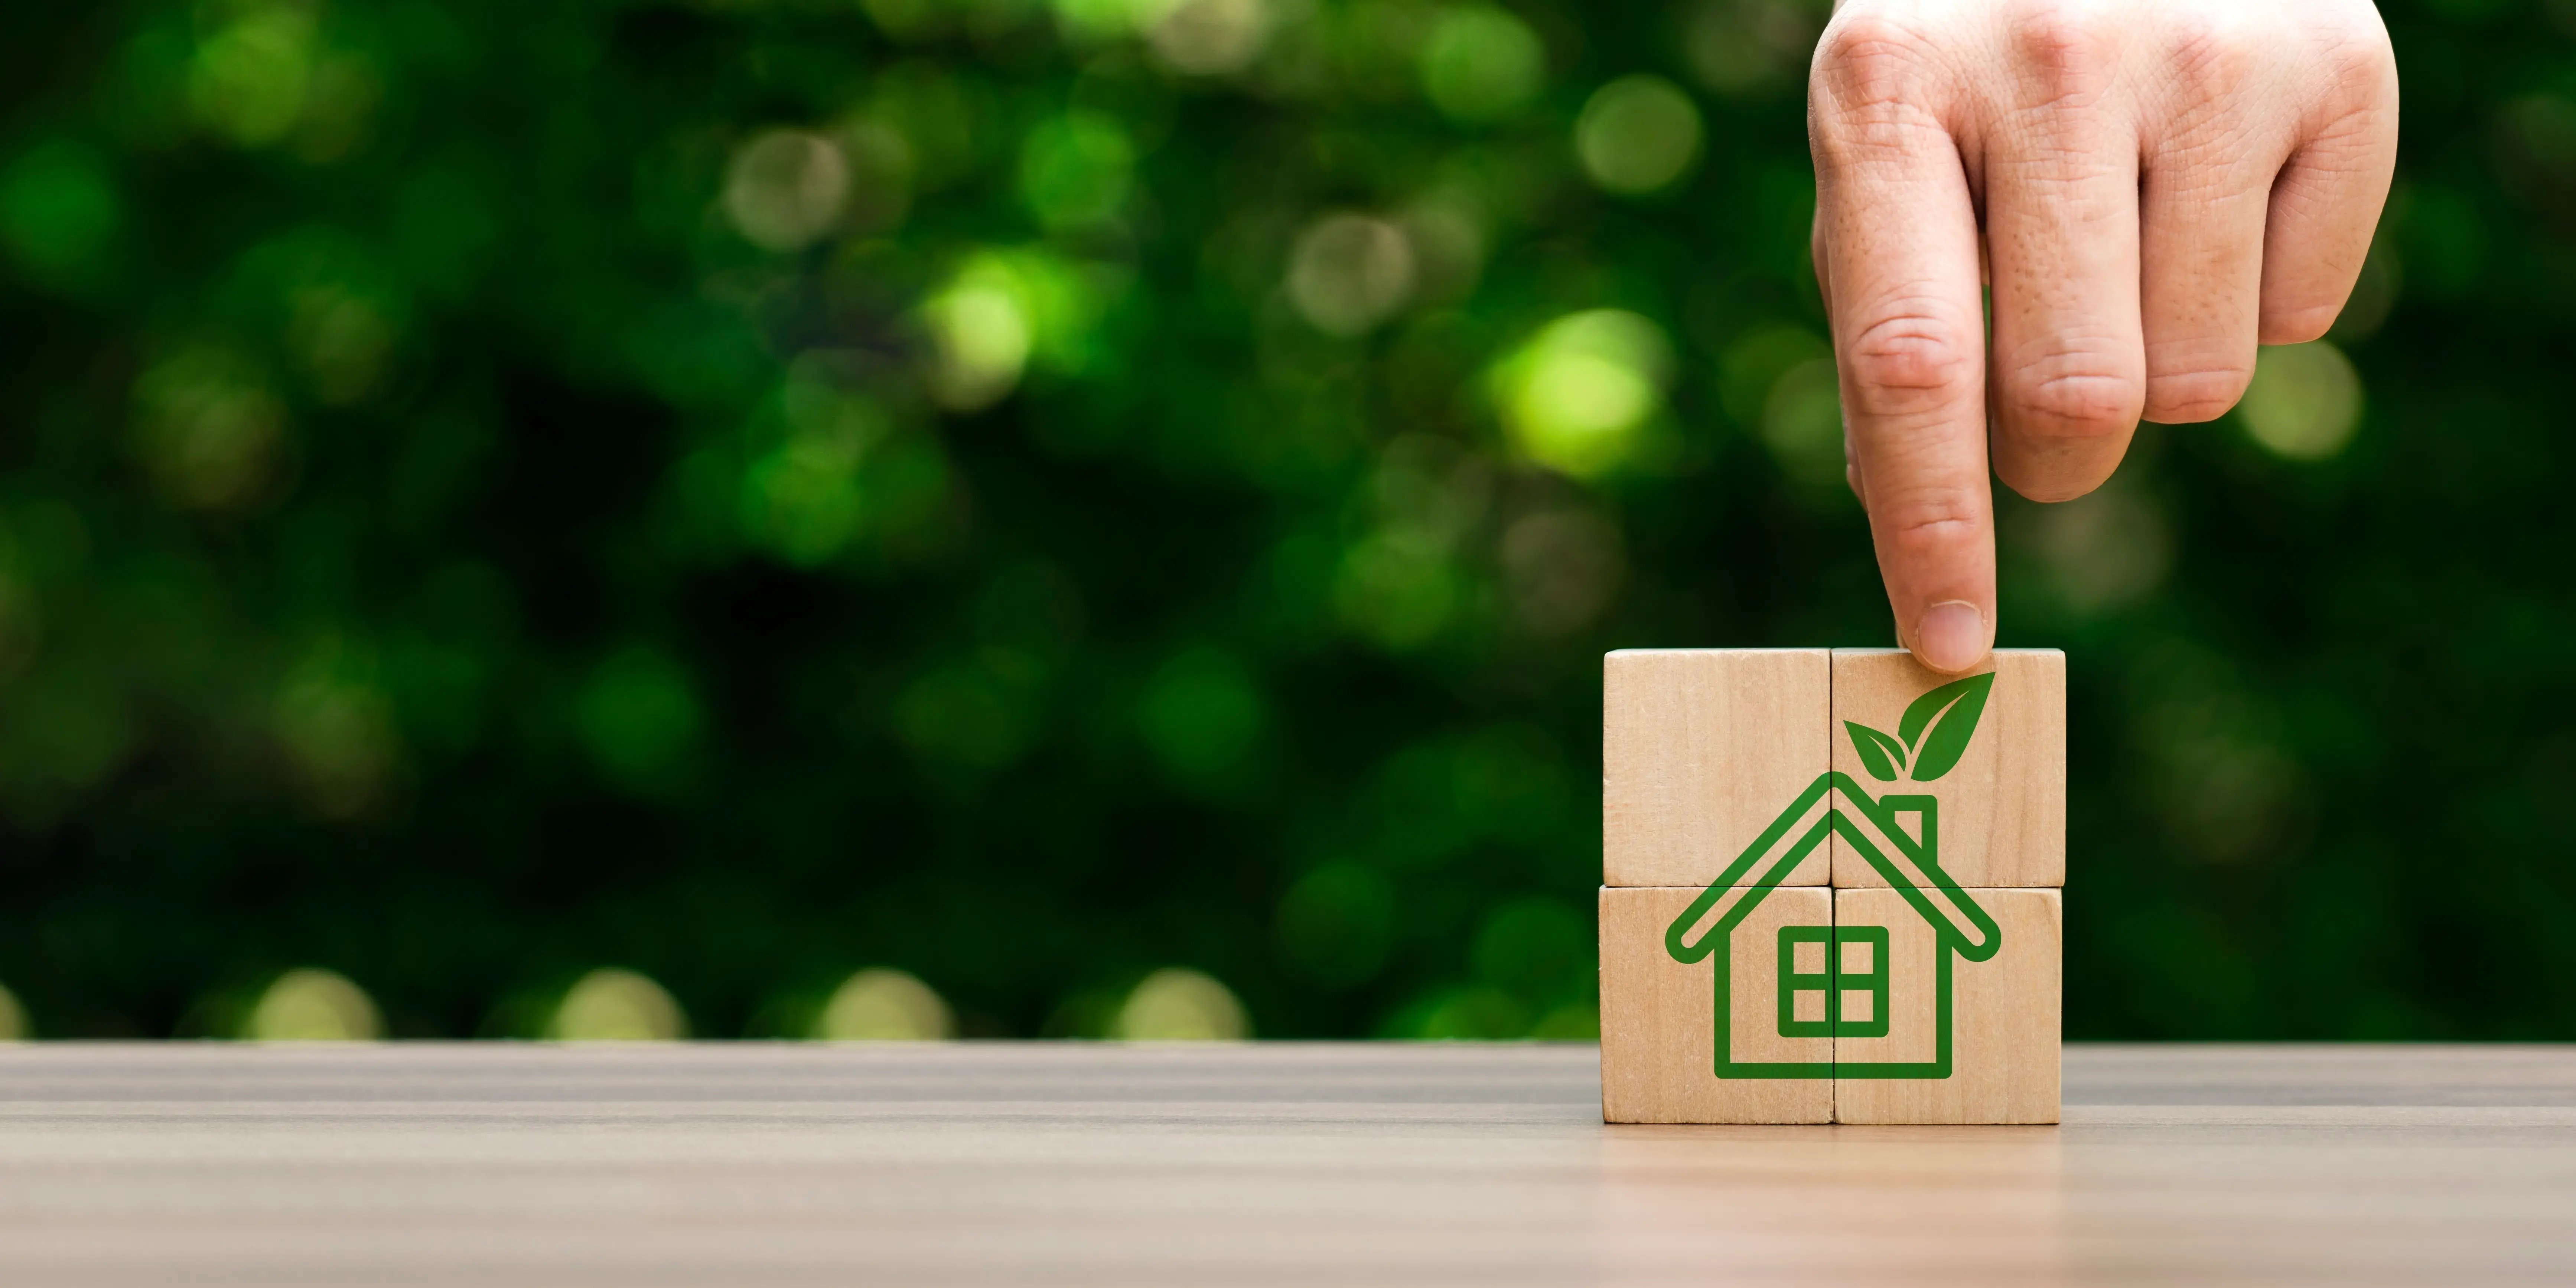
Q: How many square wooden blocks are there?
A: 4